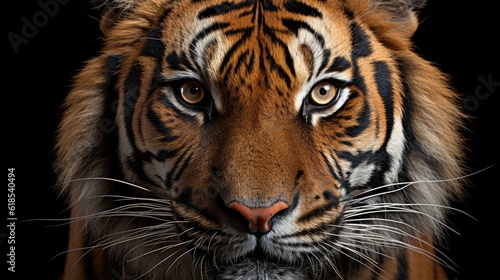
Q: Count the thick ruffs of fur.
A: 2